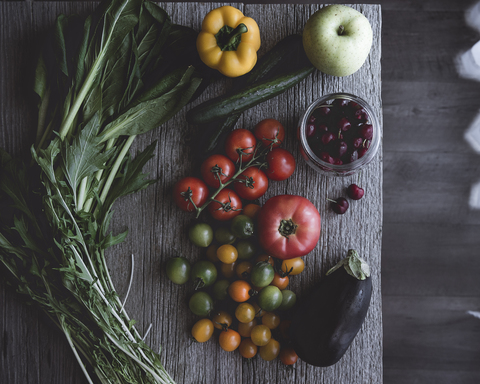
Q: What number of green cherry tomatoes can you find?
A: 11